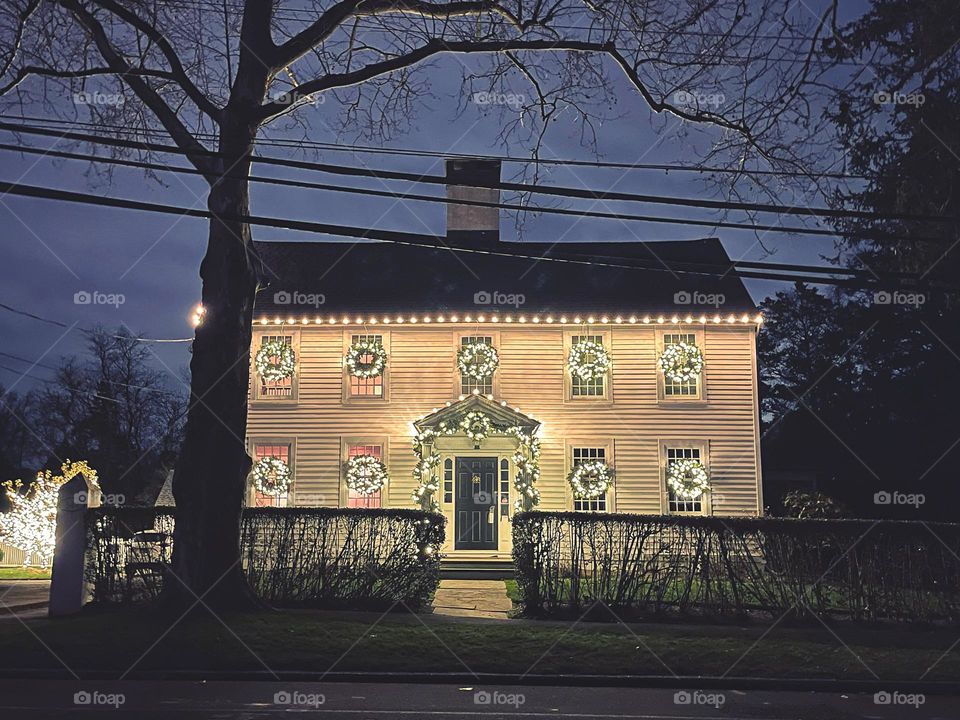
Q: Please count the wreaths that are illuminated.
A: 10